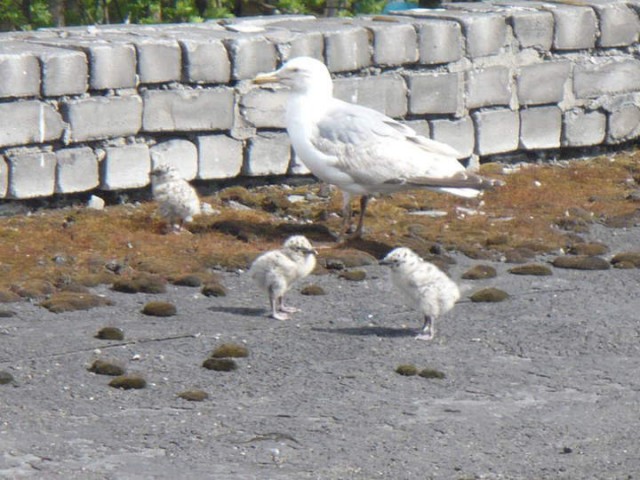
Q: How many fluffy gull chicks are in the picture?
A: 3